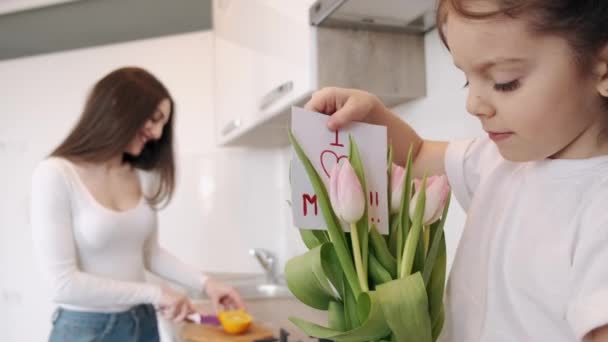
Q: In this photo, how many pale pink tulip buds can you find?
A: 3